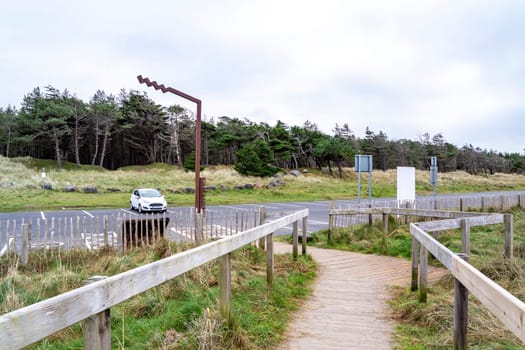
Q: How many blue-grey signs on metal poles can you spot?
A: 2